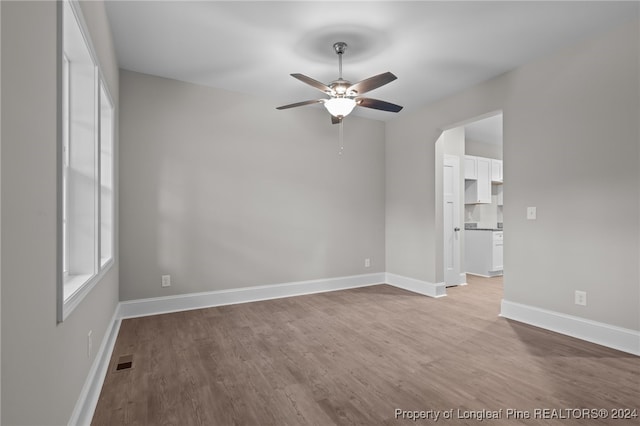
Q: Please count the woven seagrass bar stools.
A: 0